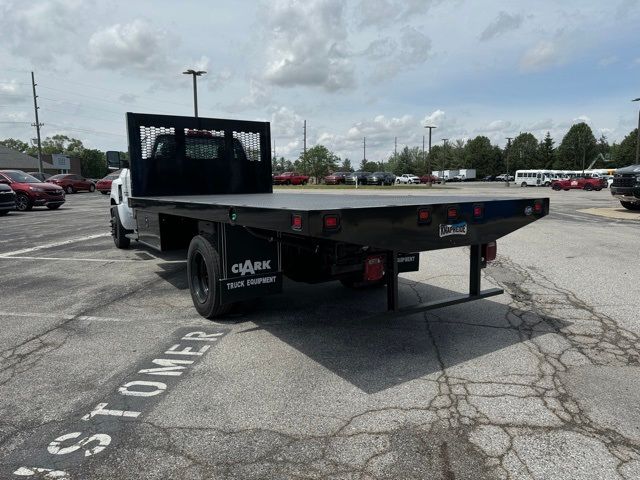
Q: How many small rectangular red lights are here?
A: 6